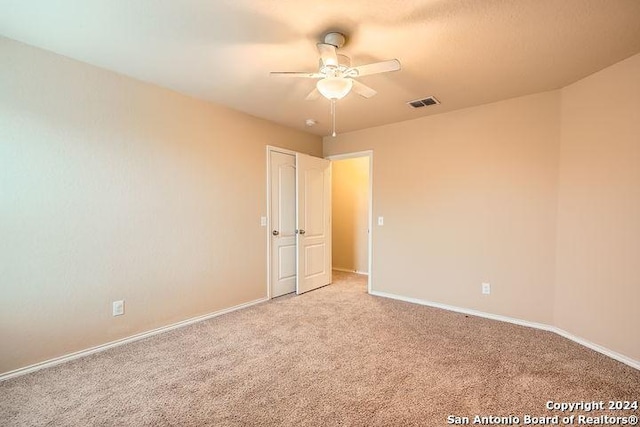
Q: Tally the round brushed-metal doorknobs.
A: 2